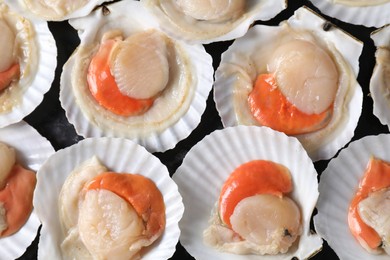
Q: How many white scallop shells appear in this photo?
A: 11